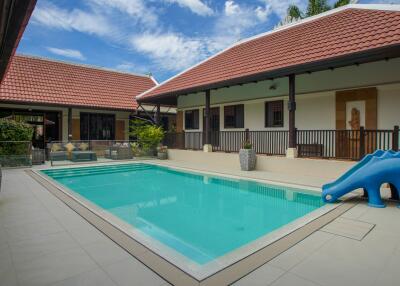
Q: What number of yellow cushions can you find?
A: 3